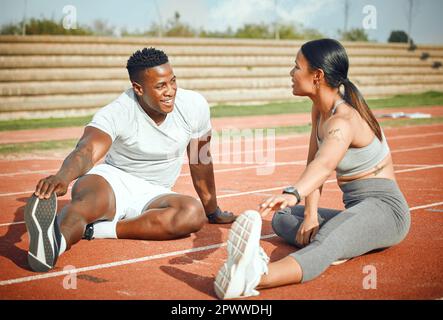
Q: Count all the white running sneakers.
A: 1